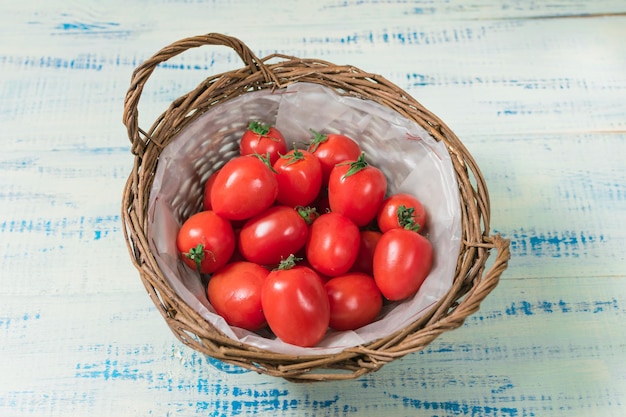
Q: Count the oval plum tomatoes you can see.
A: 15